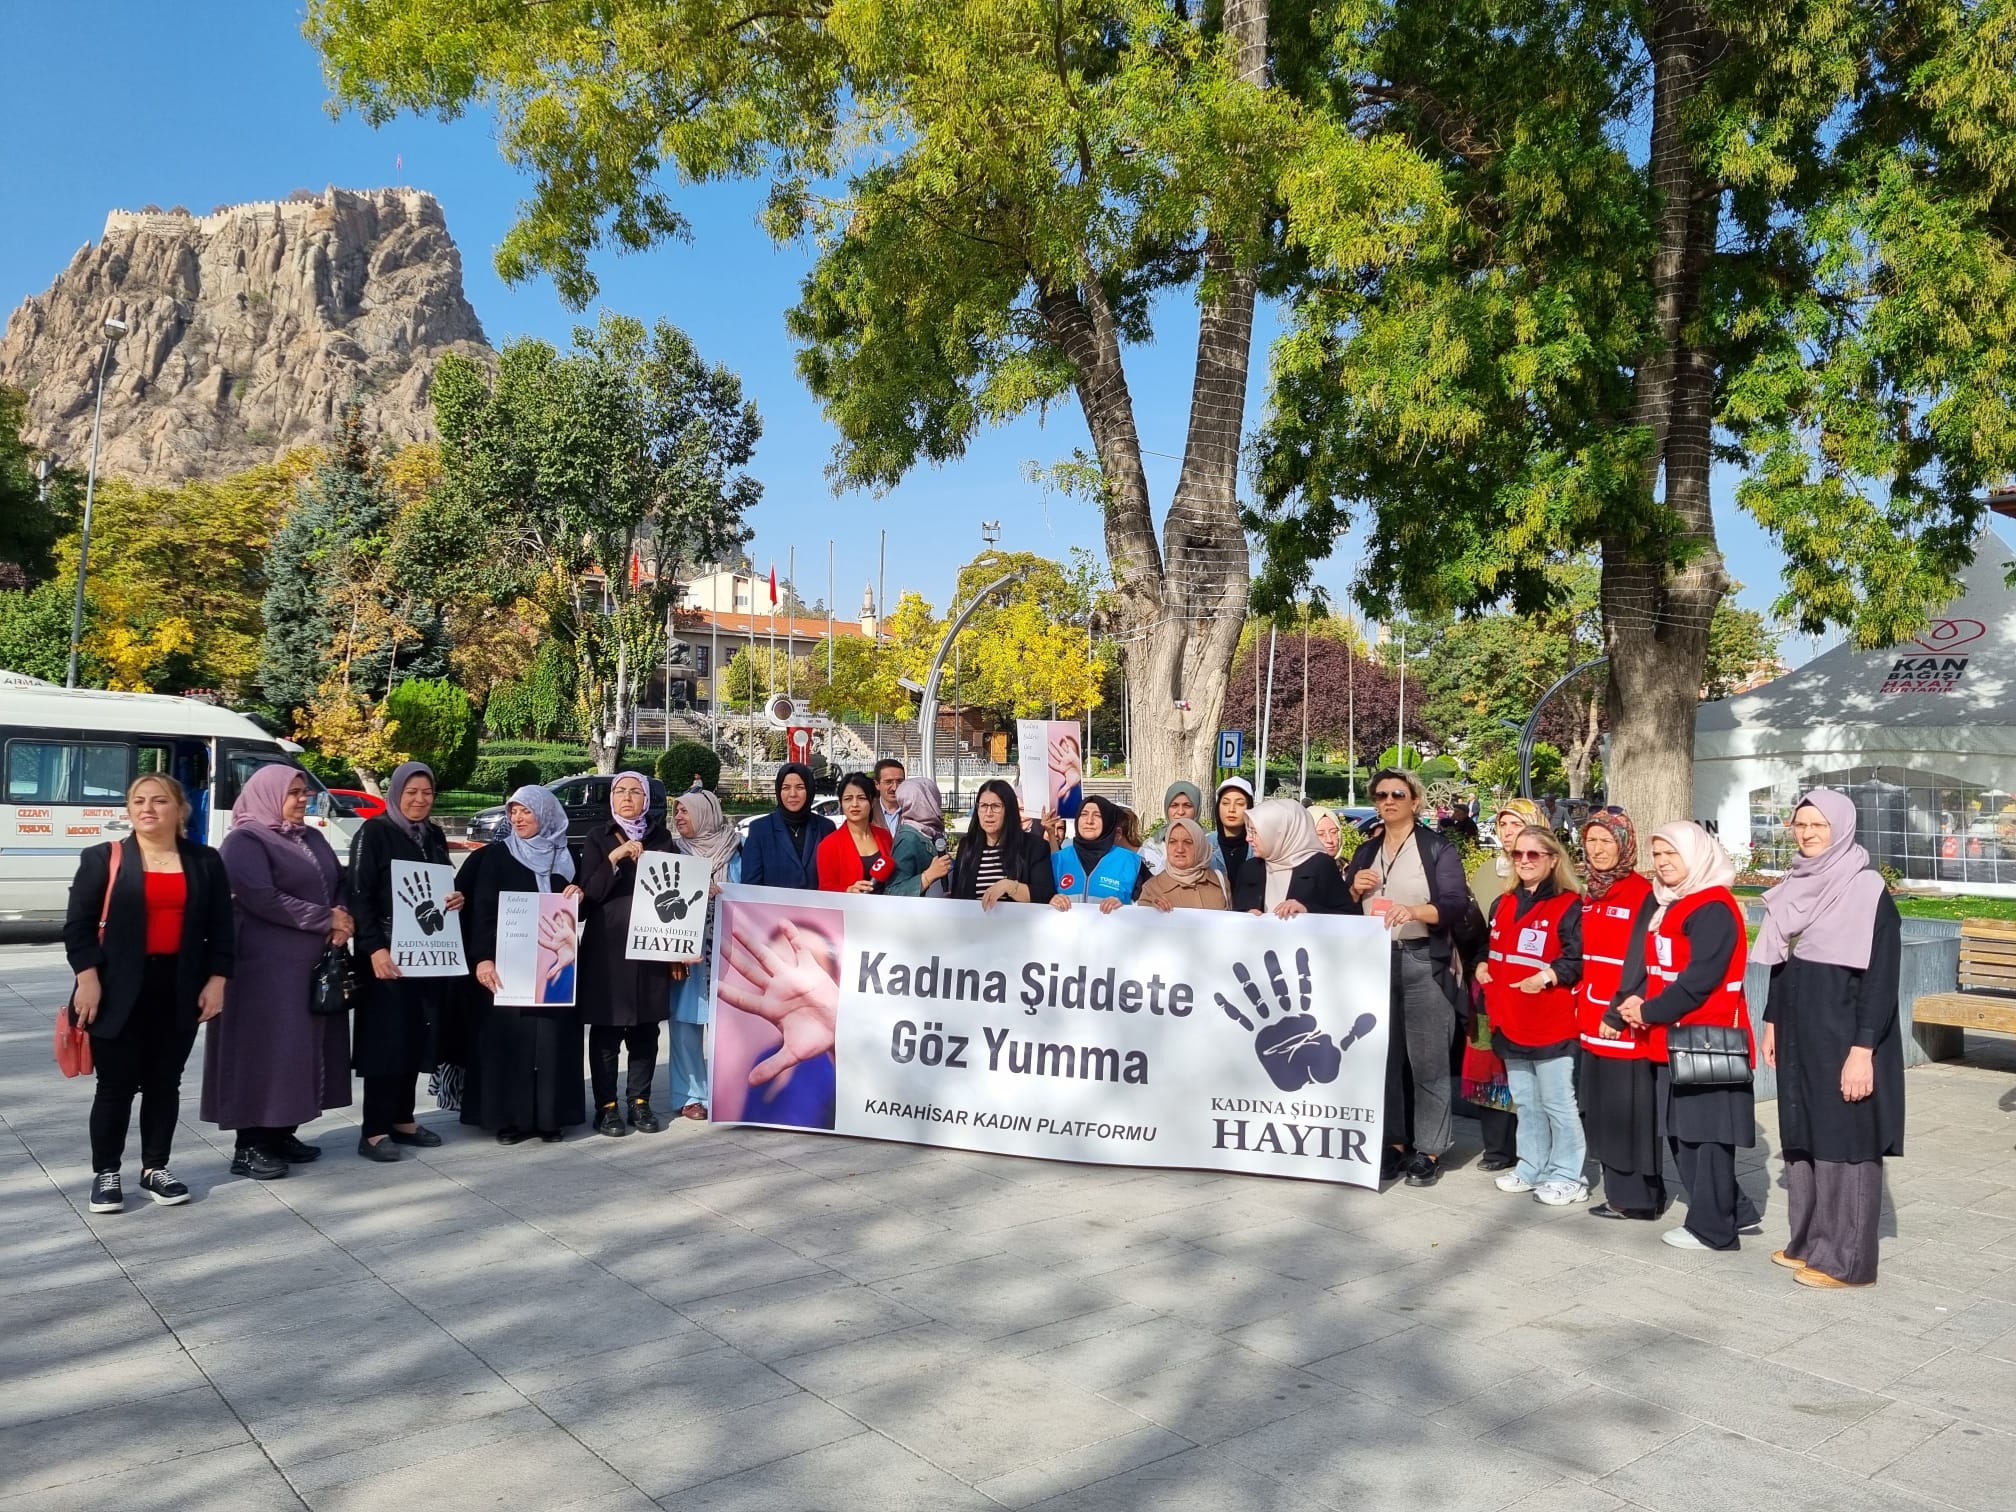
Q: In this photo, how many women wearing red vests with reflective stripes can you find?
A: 3